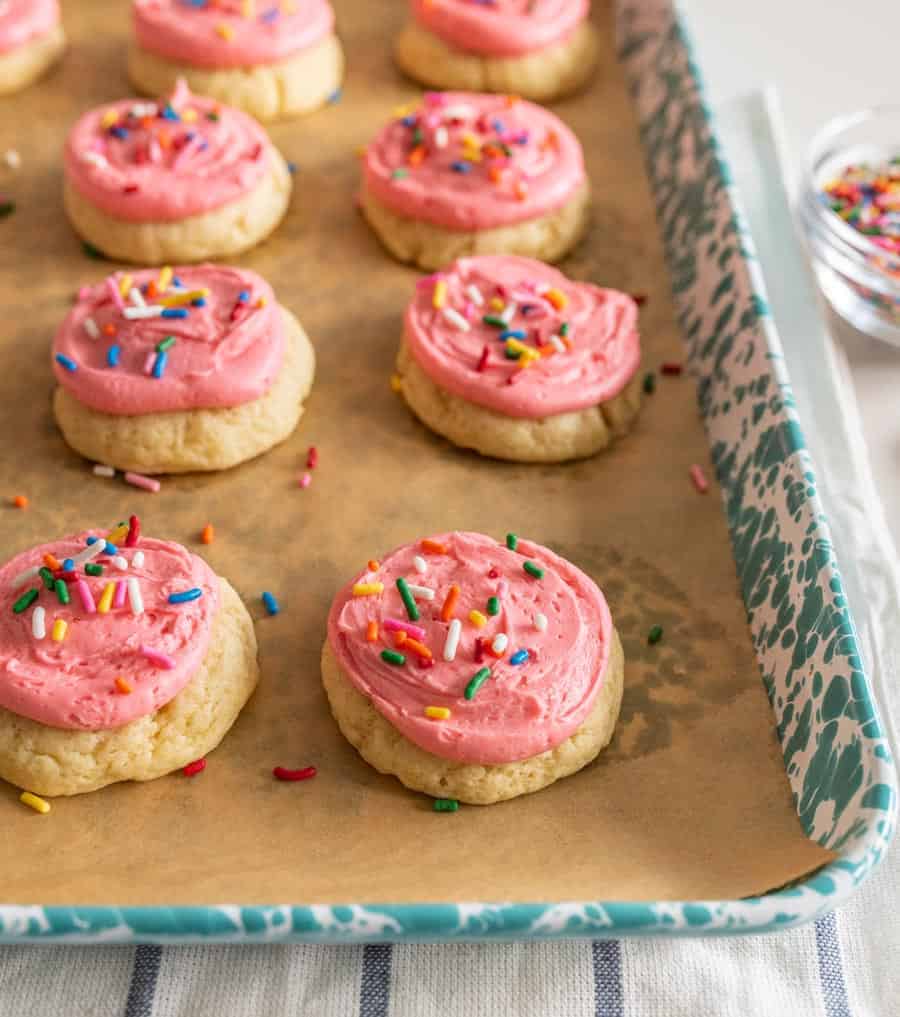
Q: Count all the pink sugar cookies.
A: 9